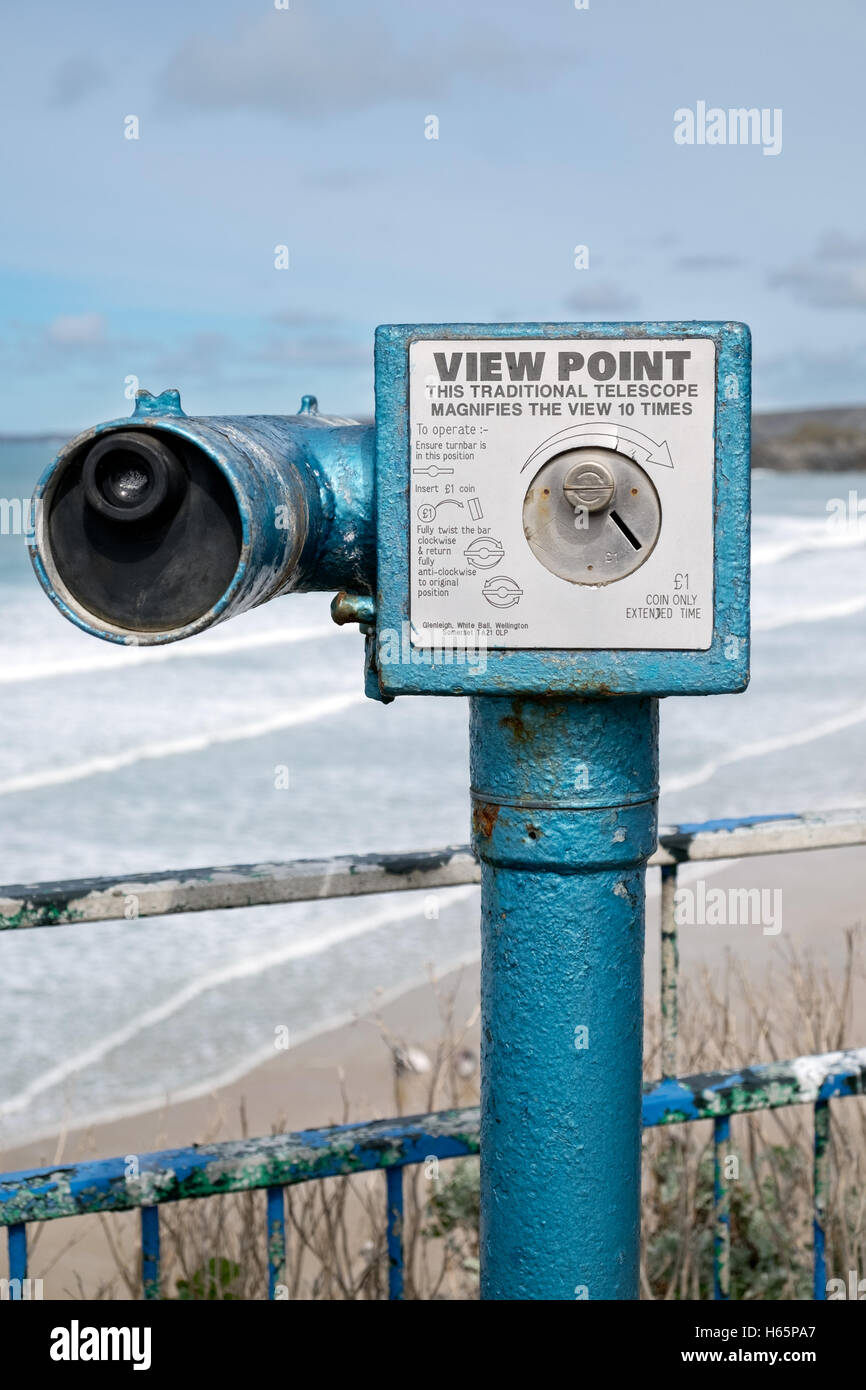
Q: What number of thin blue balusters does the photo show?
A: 6